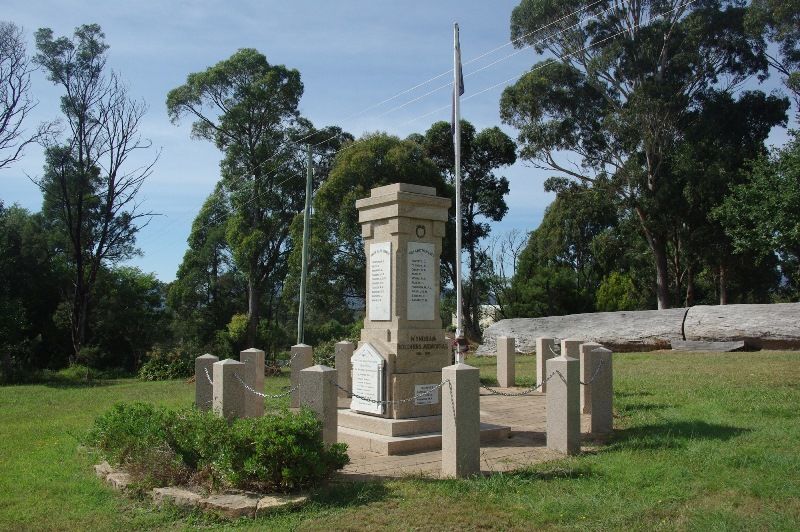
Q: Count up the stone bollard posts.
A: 13